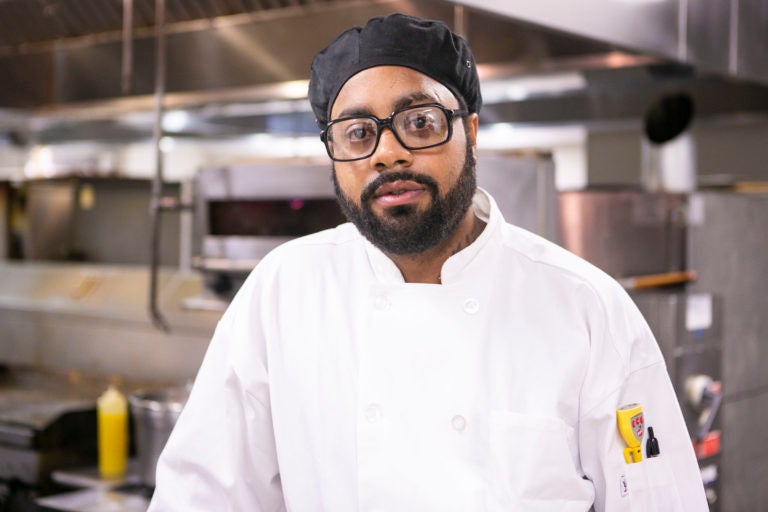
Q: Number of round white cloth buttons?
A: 4